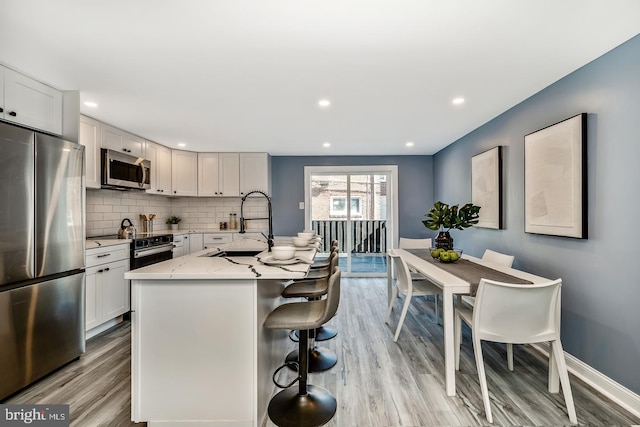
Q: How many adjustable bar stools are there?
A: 4